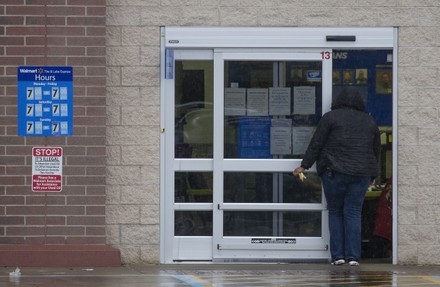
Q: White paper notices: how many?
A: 6